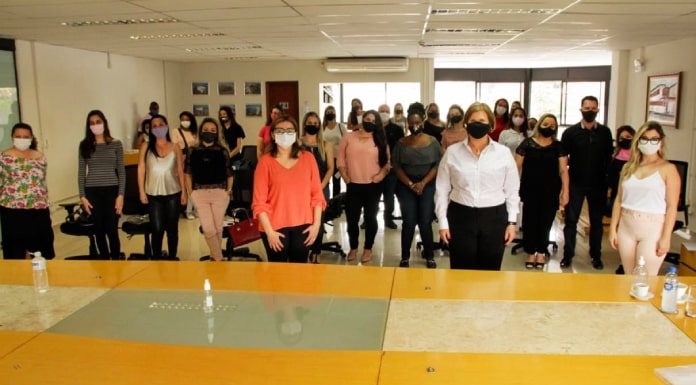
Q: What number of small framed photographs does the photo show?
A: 6